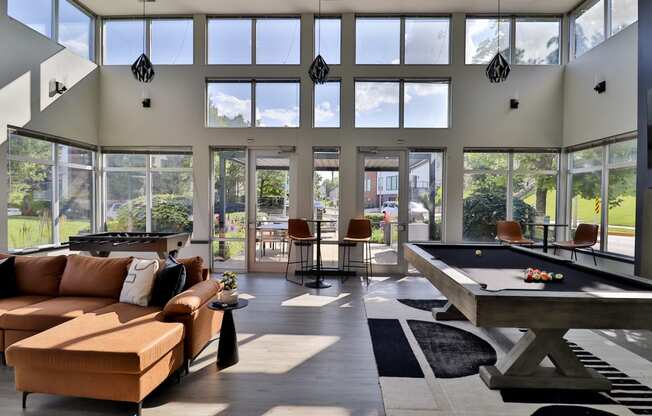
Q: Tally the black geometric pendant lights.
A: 3